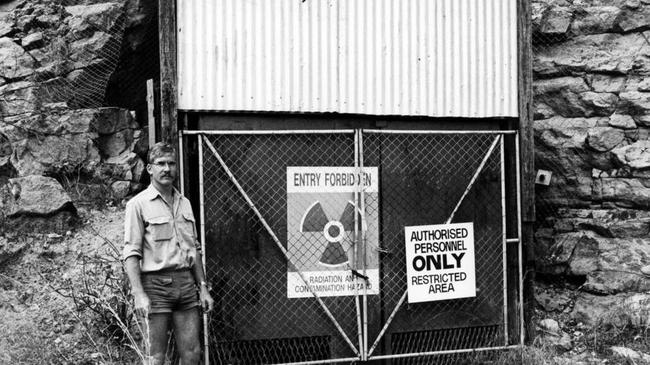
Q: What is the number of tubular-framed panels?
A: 2